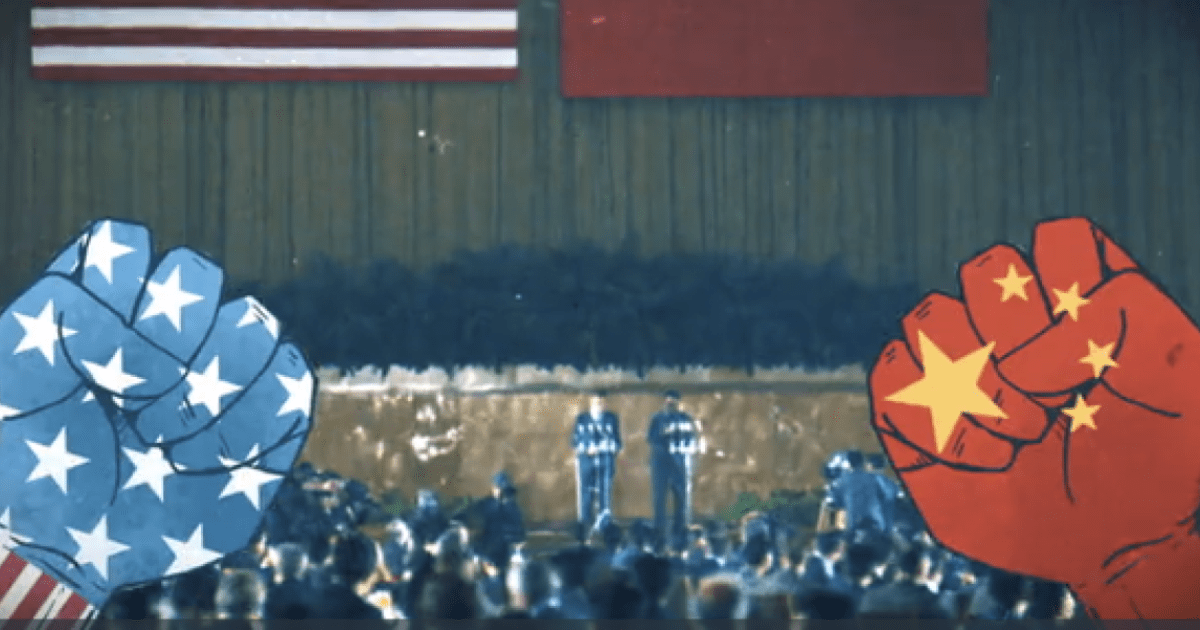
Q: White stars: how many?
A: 14